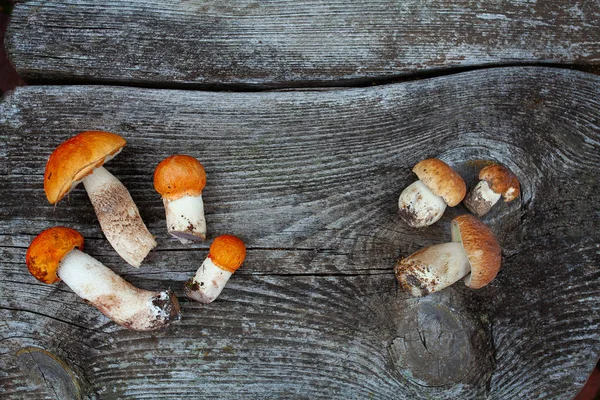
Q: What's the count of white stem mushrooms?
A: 7